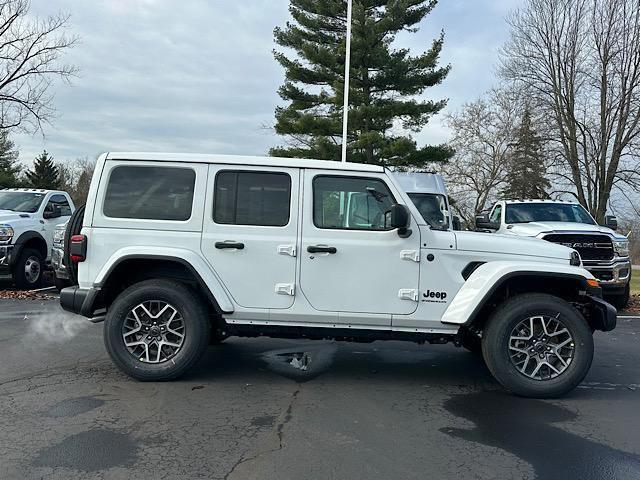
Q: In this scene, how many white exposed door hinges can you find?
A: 4